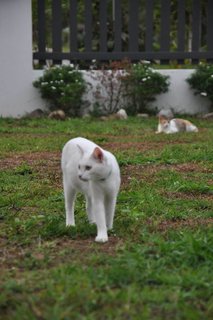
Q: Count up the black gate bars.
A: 12